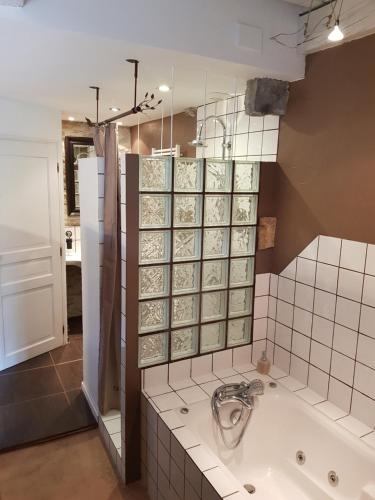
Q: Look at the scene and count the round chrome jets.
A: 2